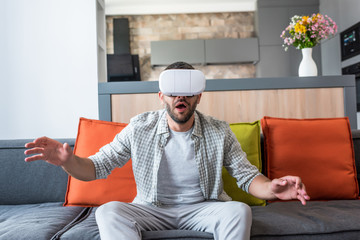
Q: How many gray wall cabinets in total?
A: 2